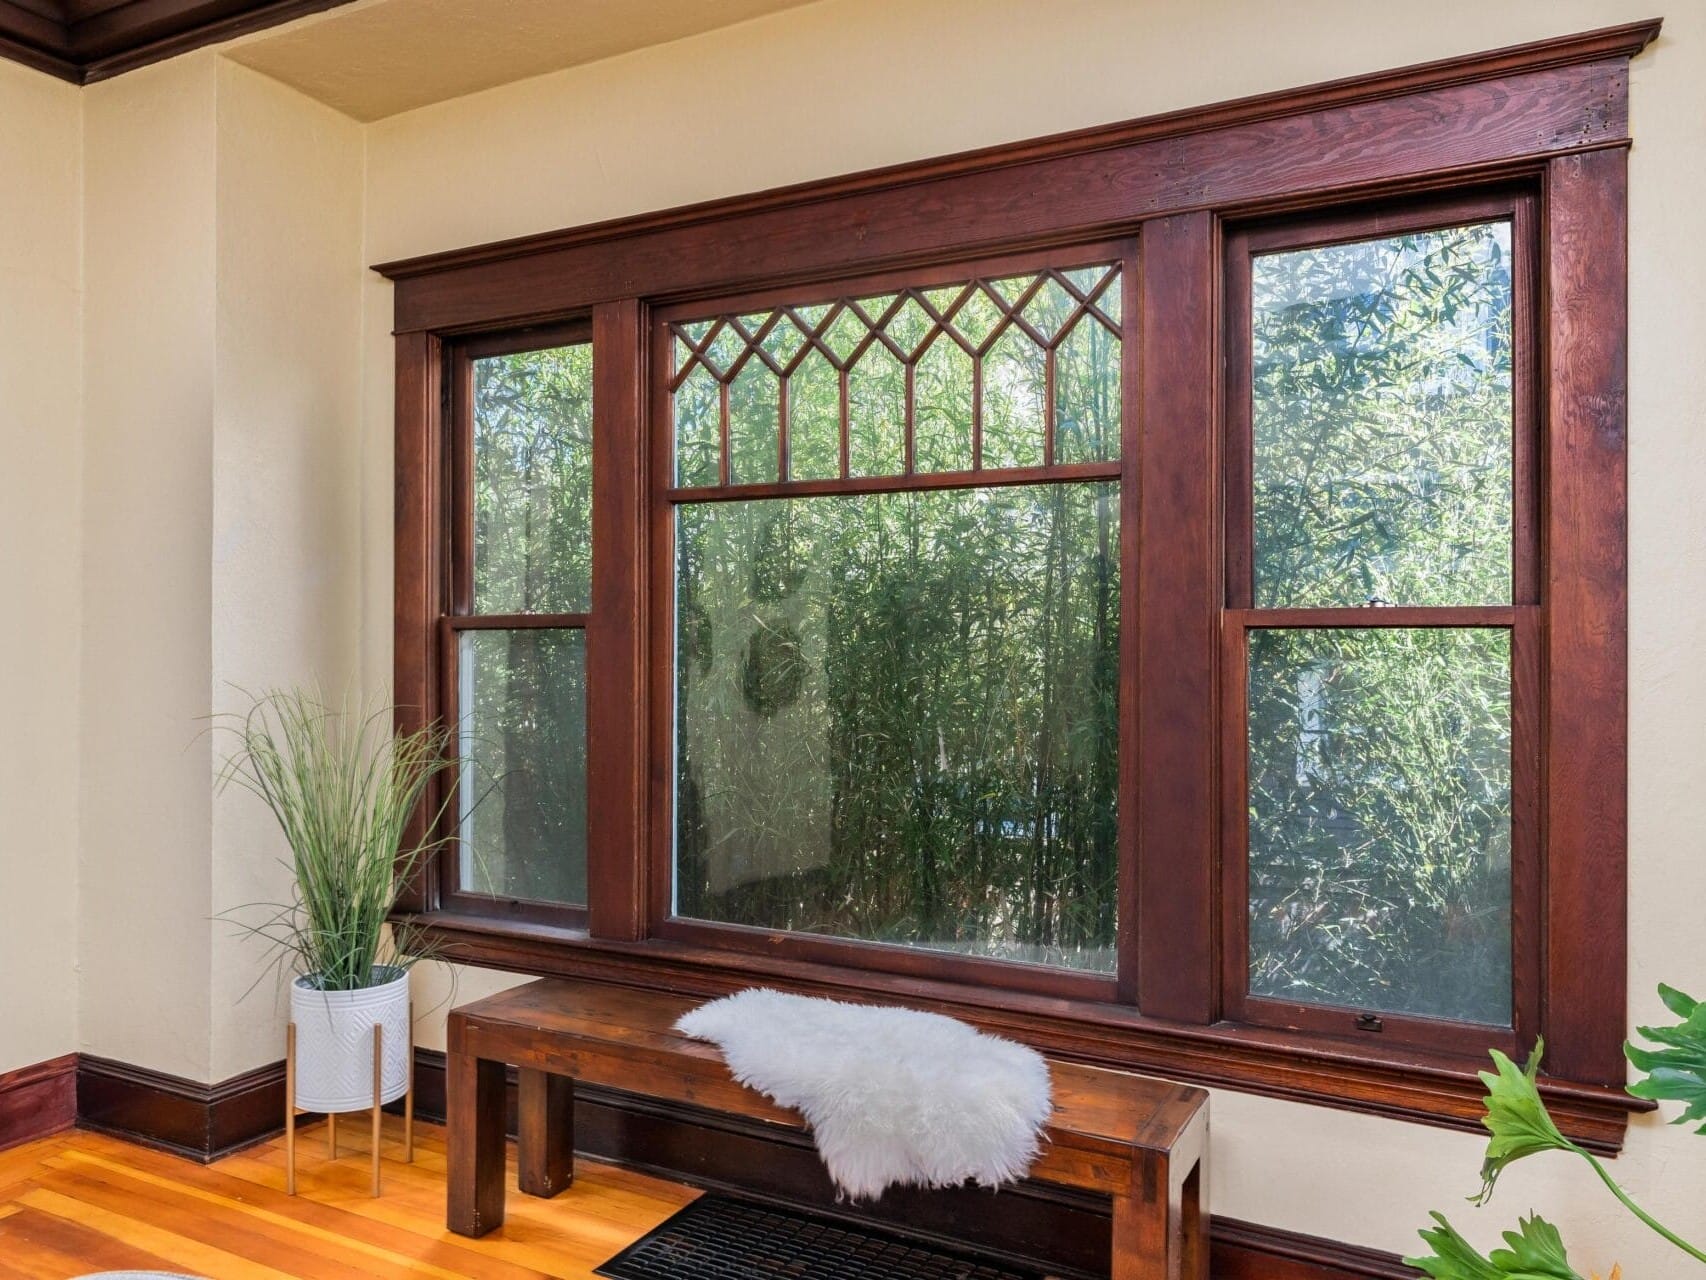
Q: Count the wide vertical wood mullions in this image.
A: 2